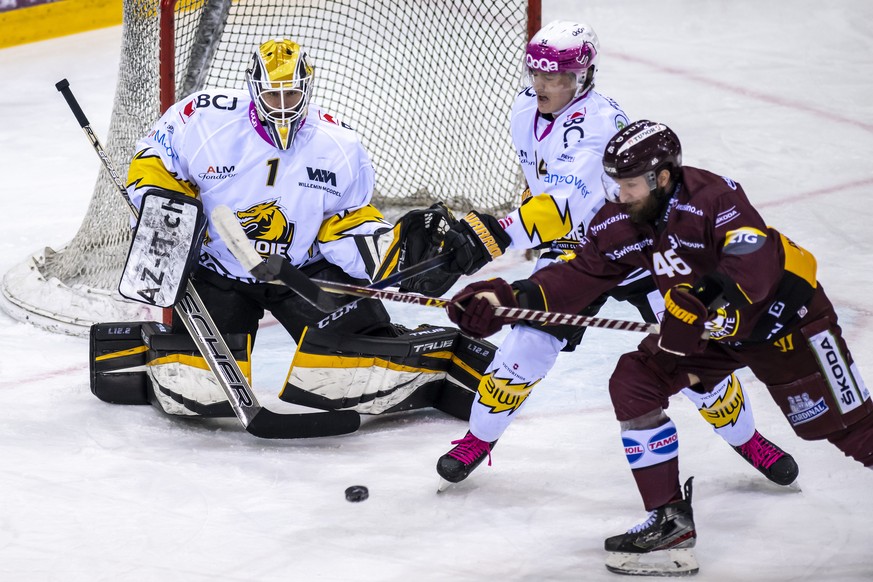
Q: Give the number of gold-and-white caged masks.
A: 1